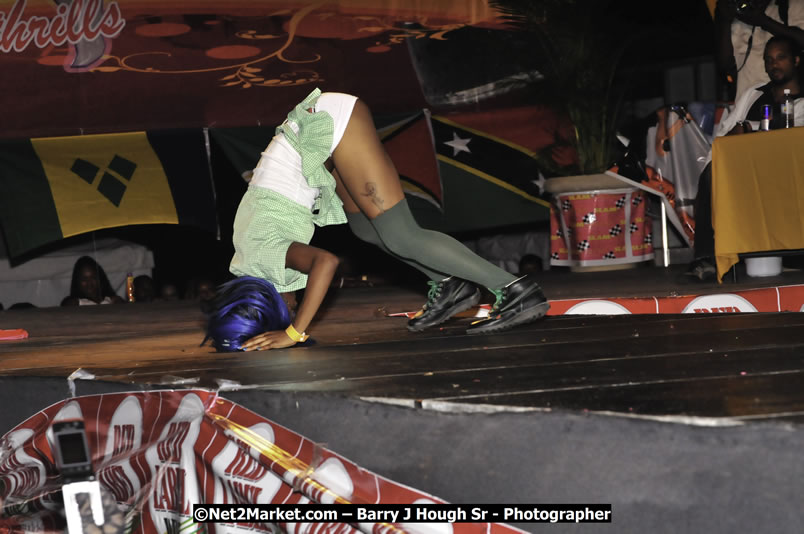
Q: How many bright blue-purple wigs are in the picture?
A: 1